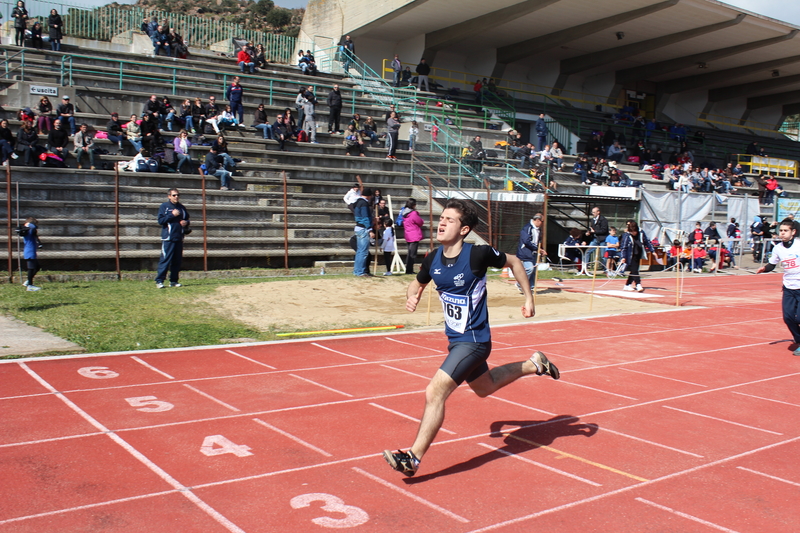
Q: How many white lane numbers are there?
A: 4